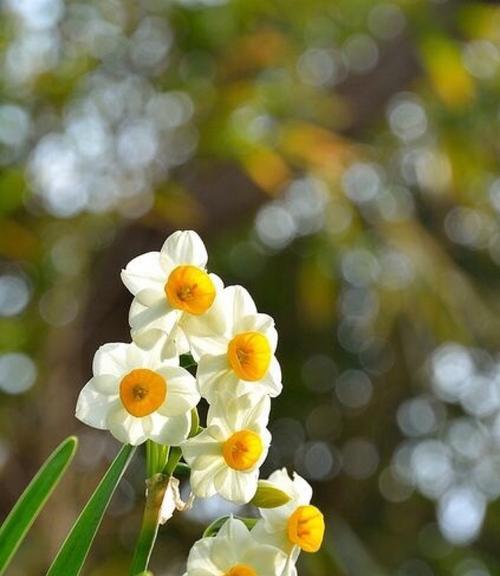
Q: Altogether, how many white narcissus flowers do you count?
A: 6